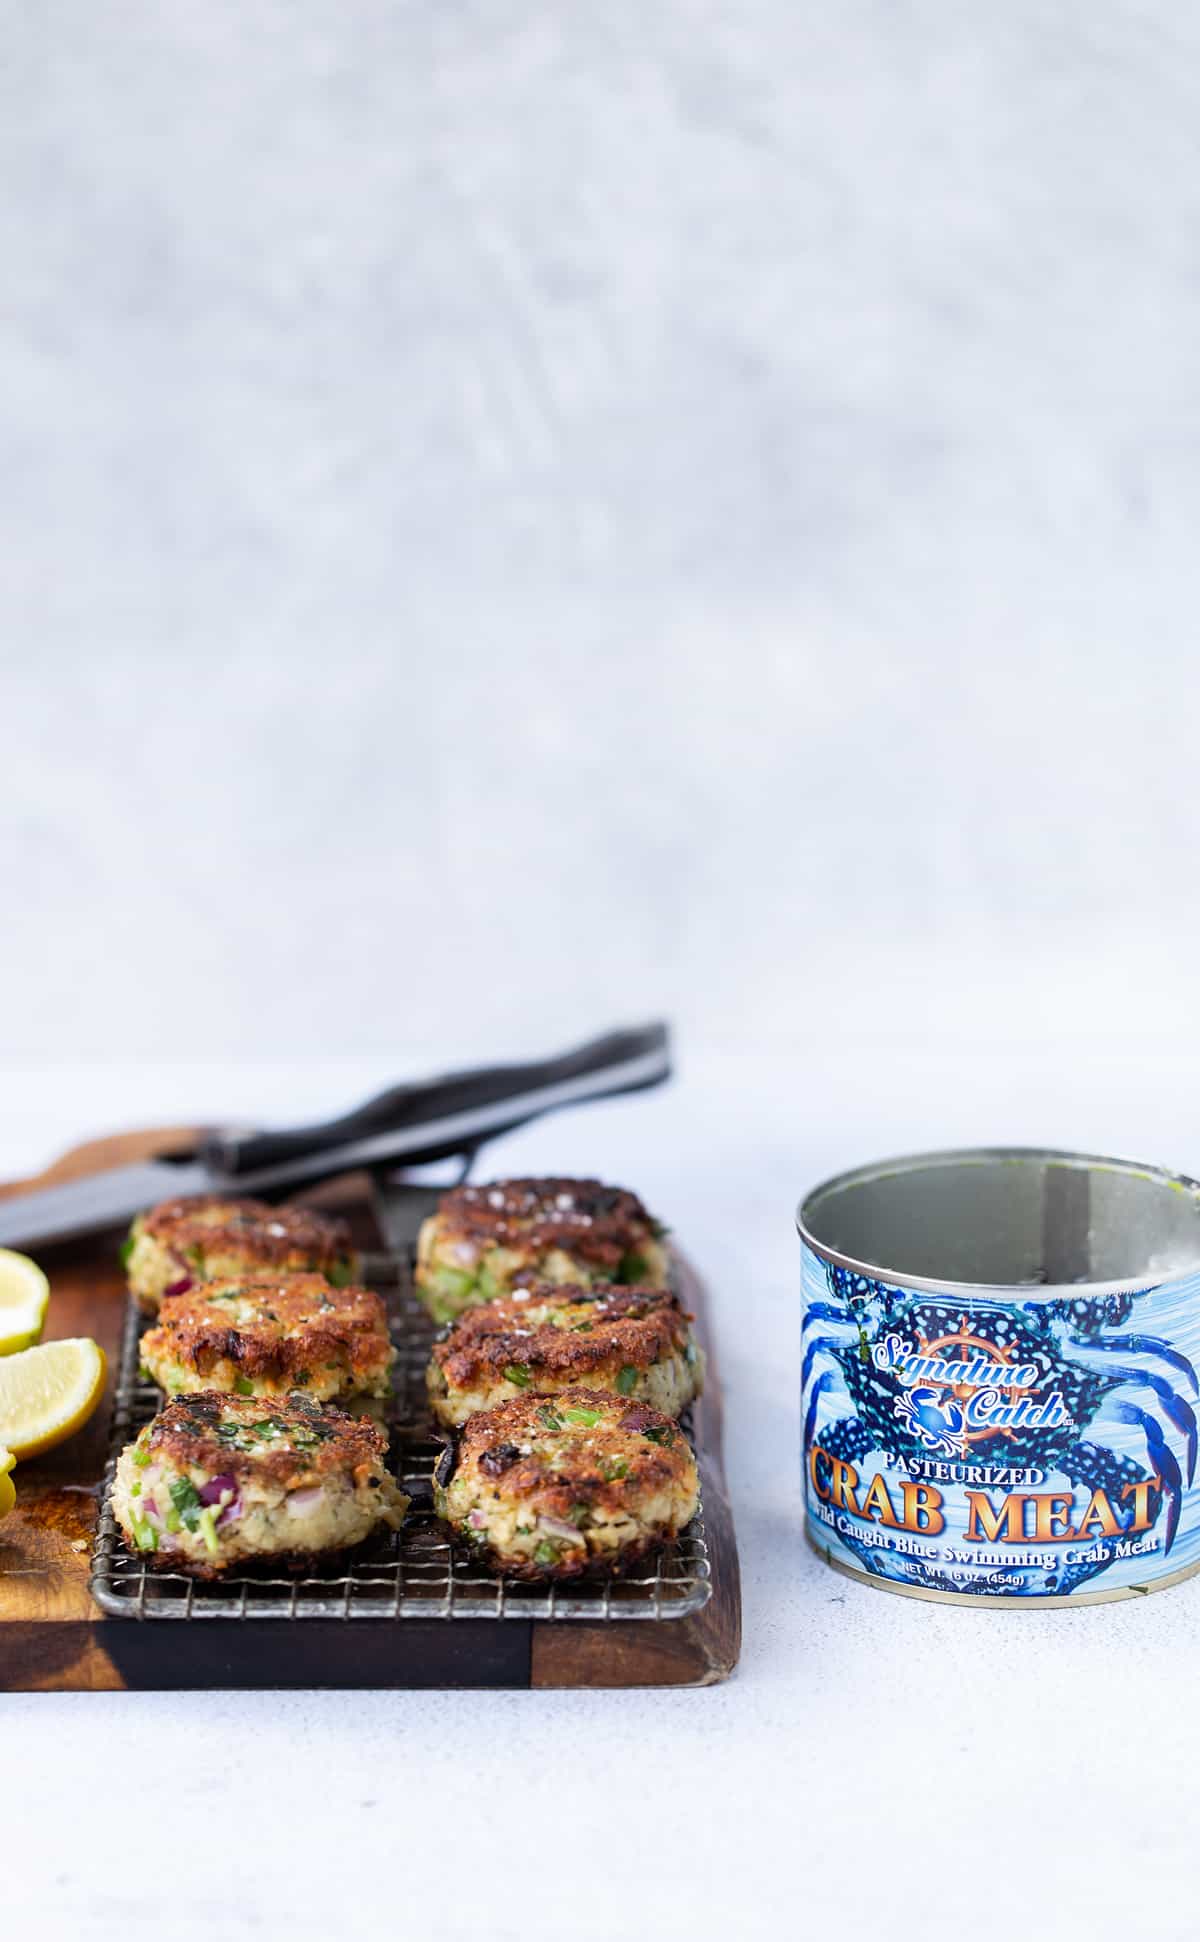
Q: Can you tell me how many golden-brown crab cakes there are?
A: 6